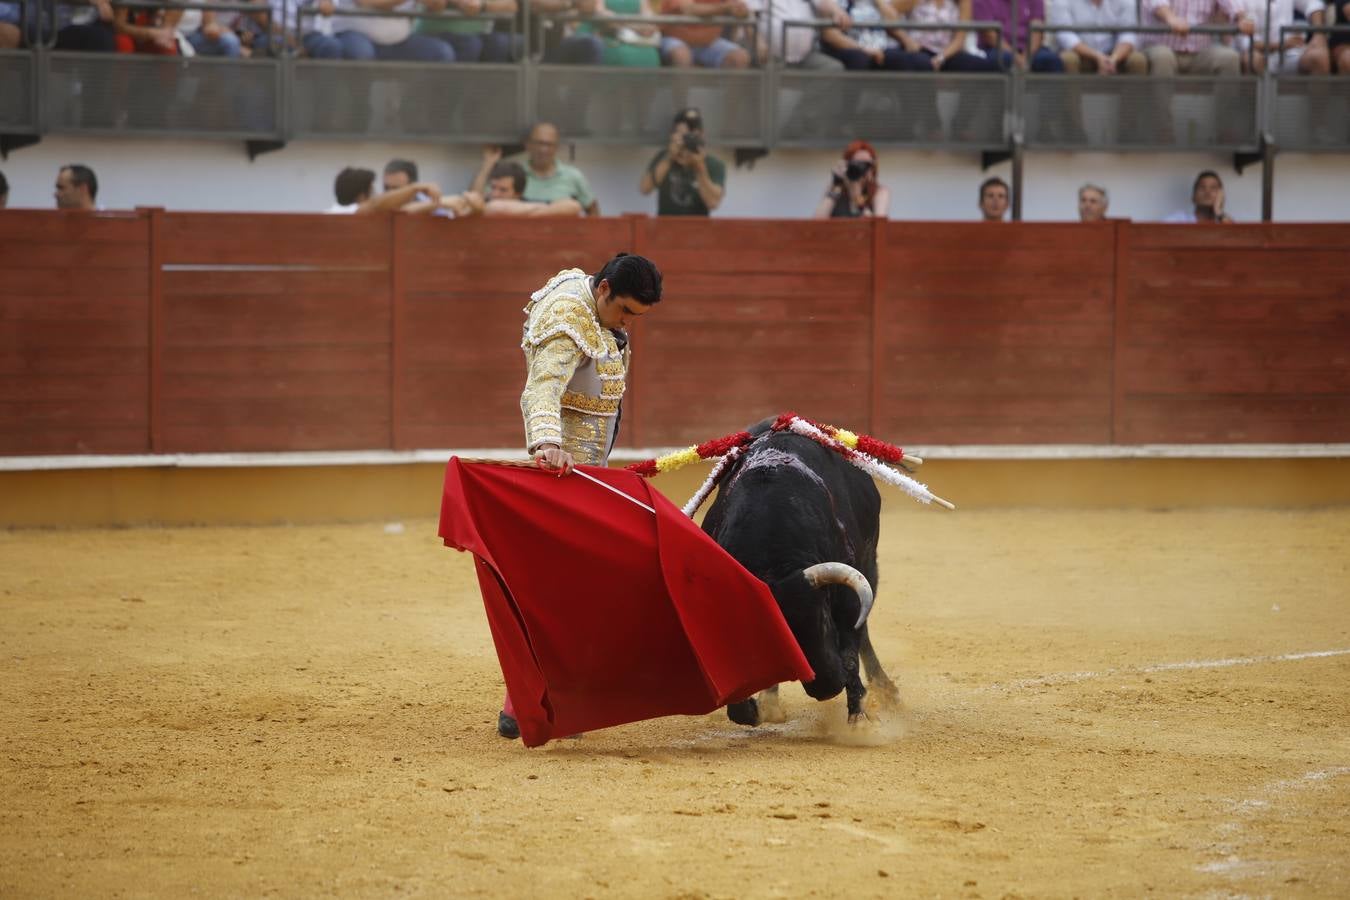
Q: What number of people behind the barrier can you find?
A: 11